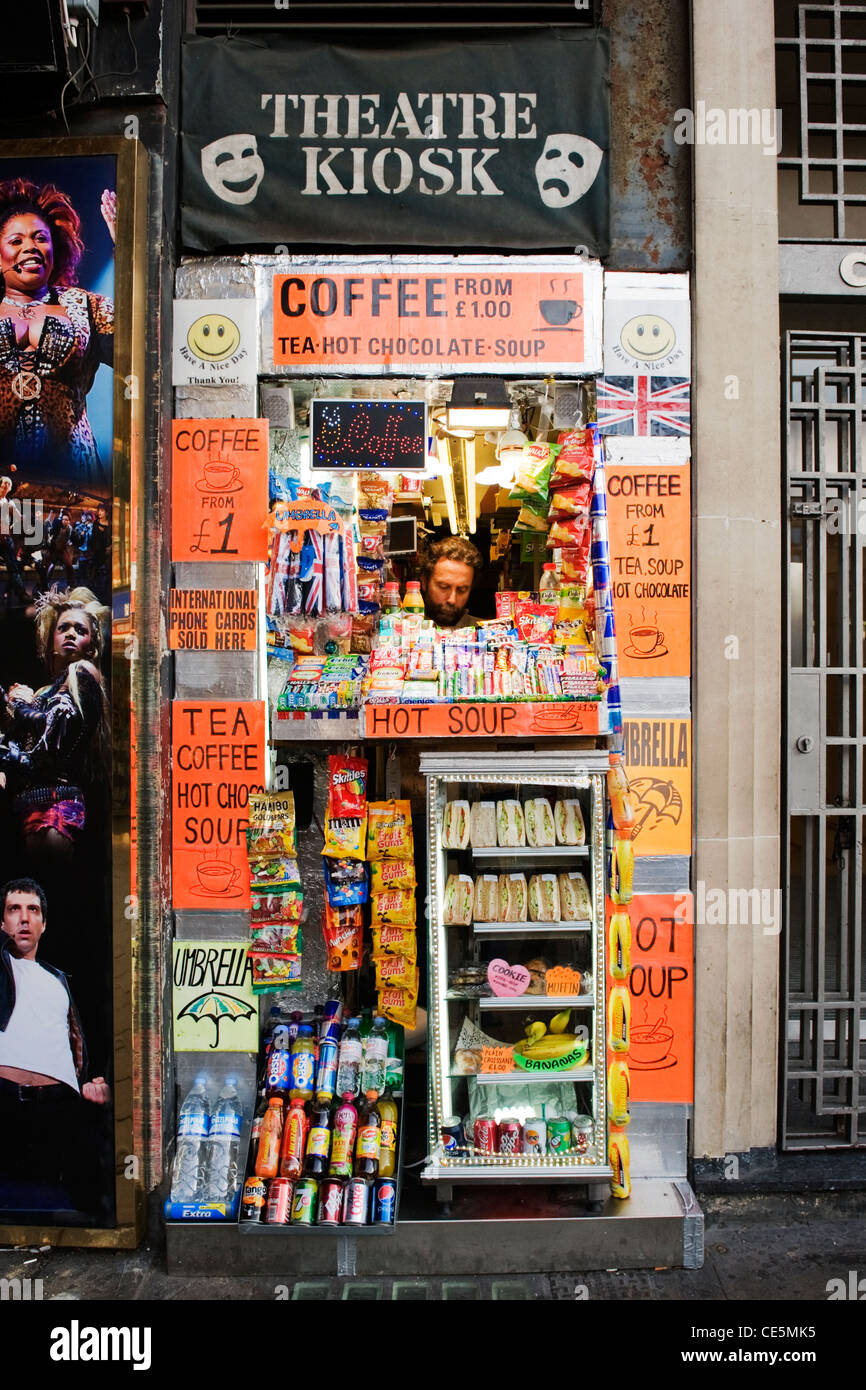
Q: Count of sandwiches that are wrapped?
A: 10